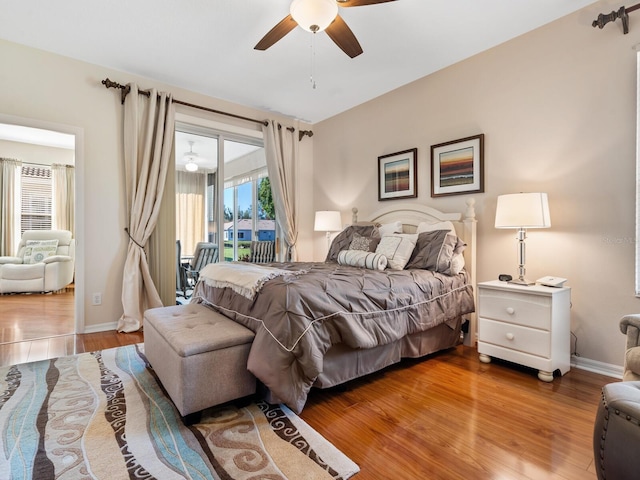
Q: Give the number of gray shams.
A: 2